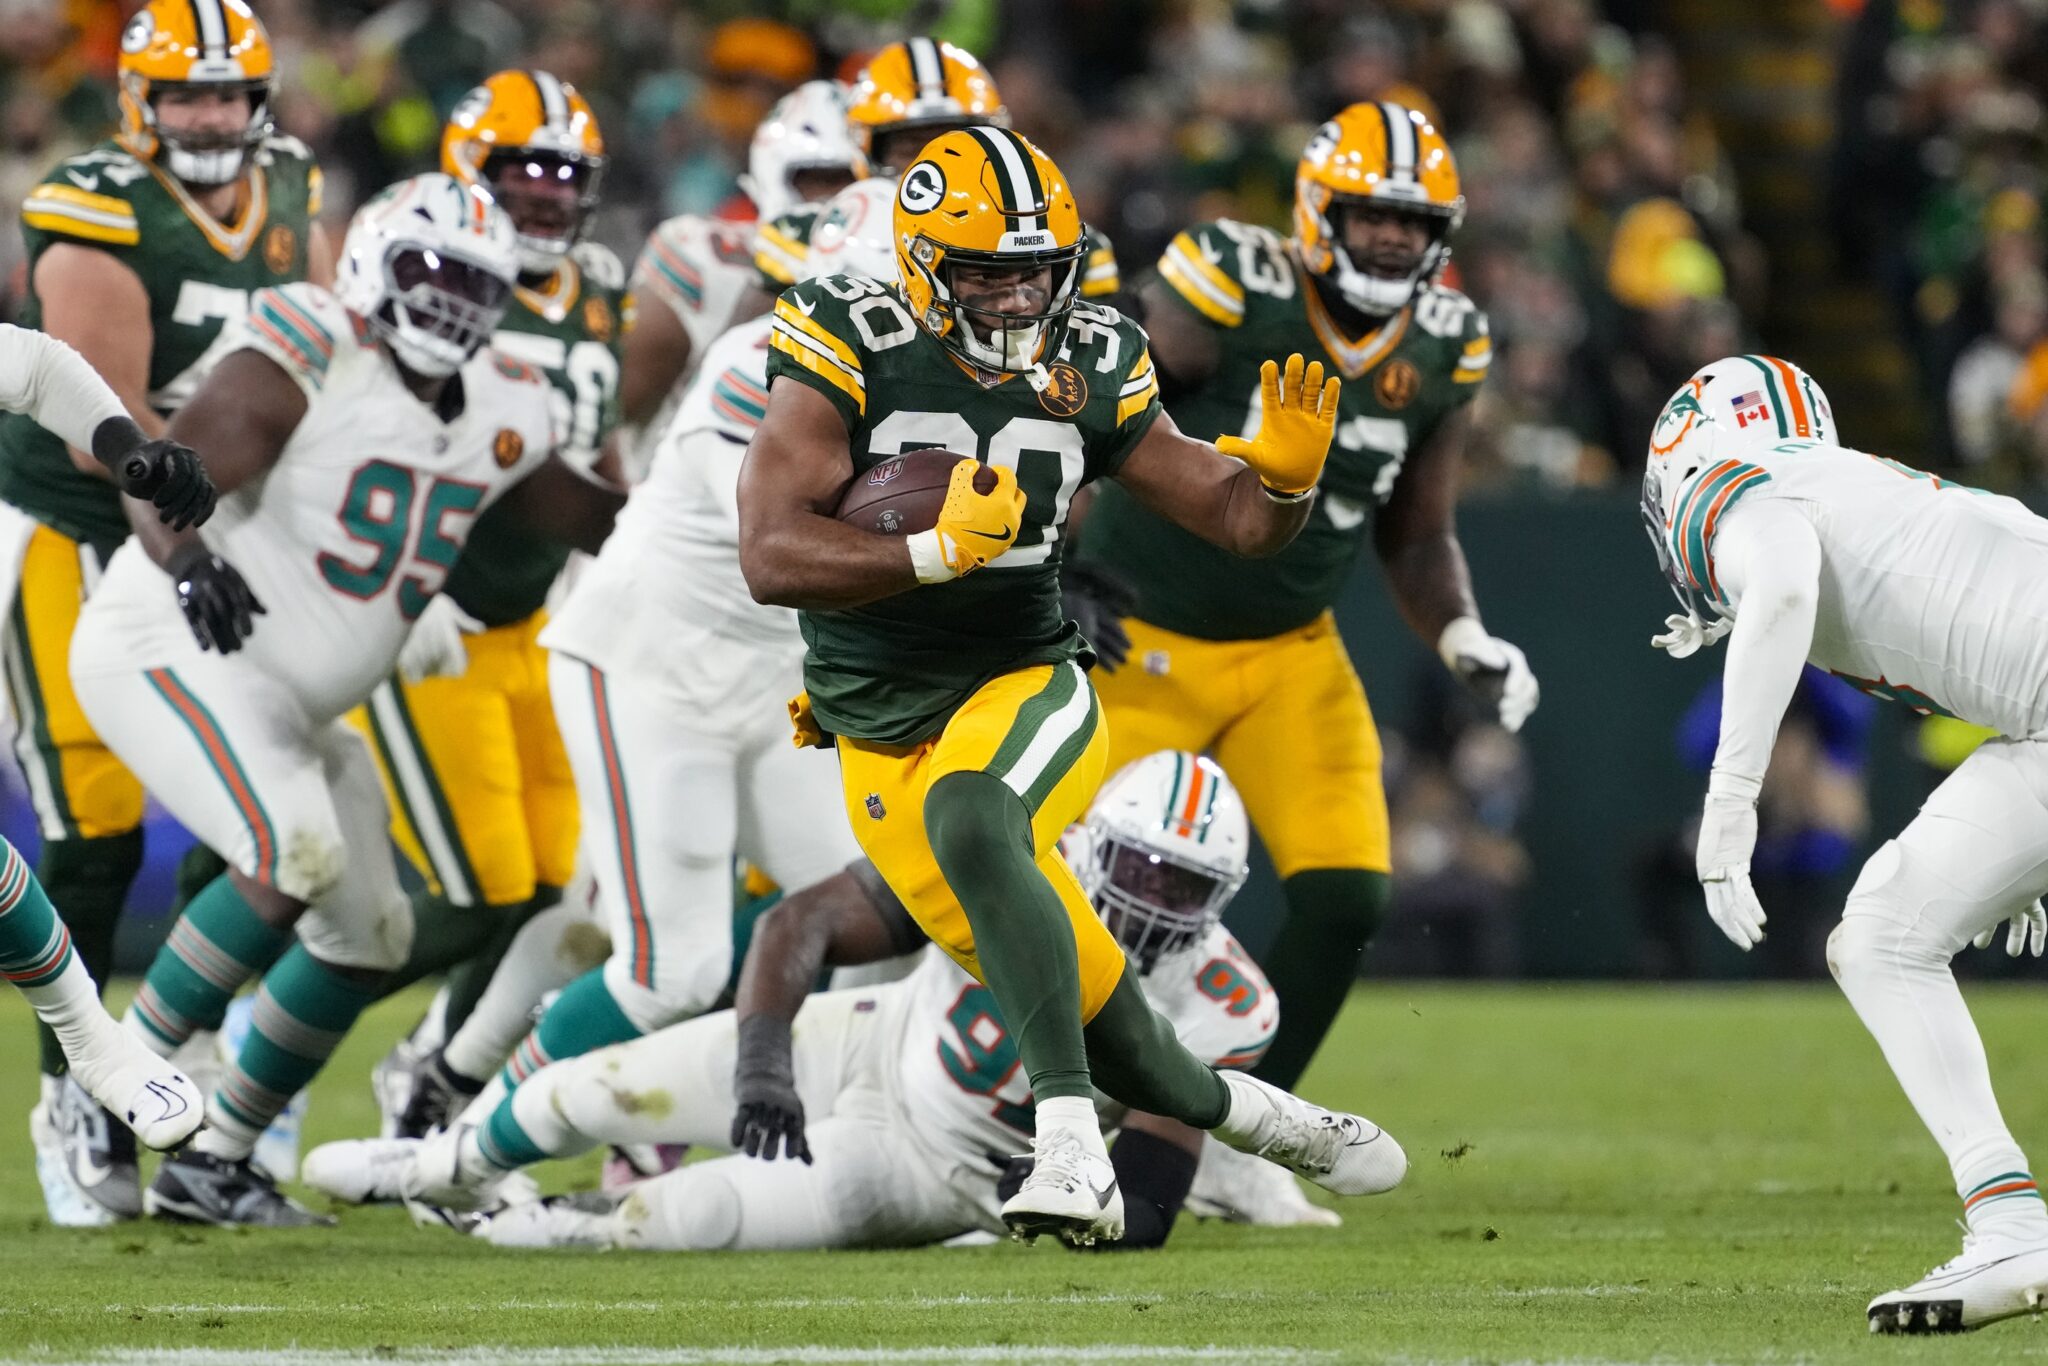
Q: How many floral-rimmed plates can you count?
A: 0